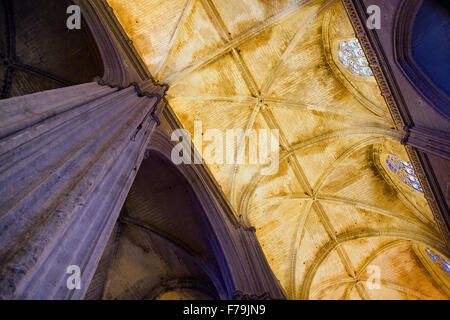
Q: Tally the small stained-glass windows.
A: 3